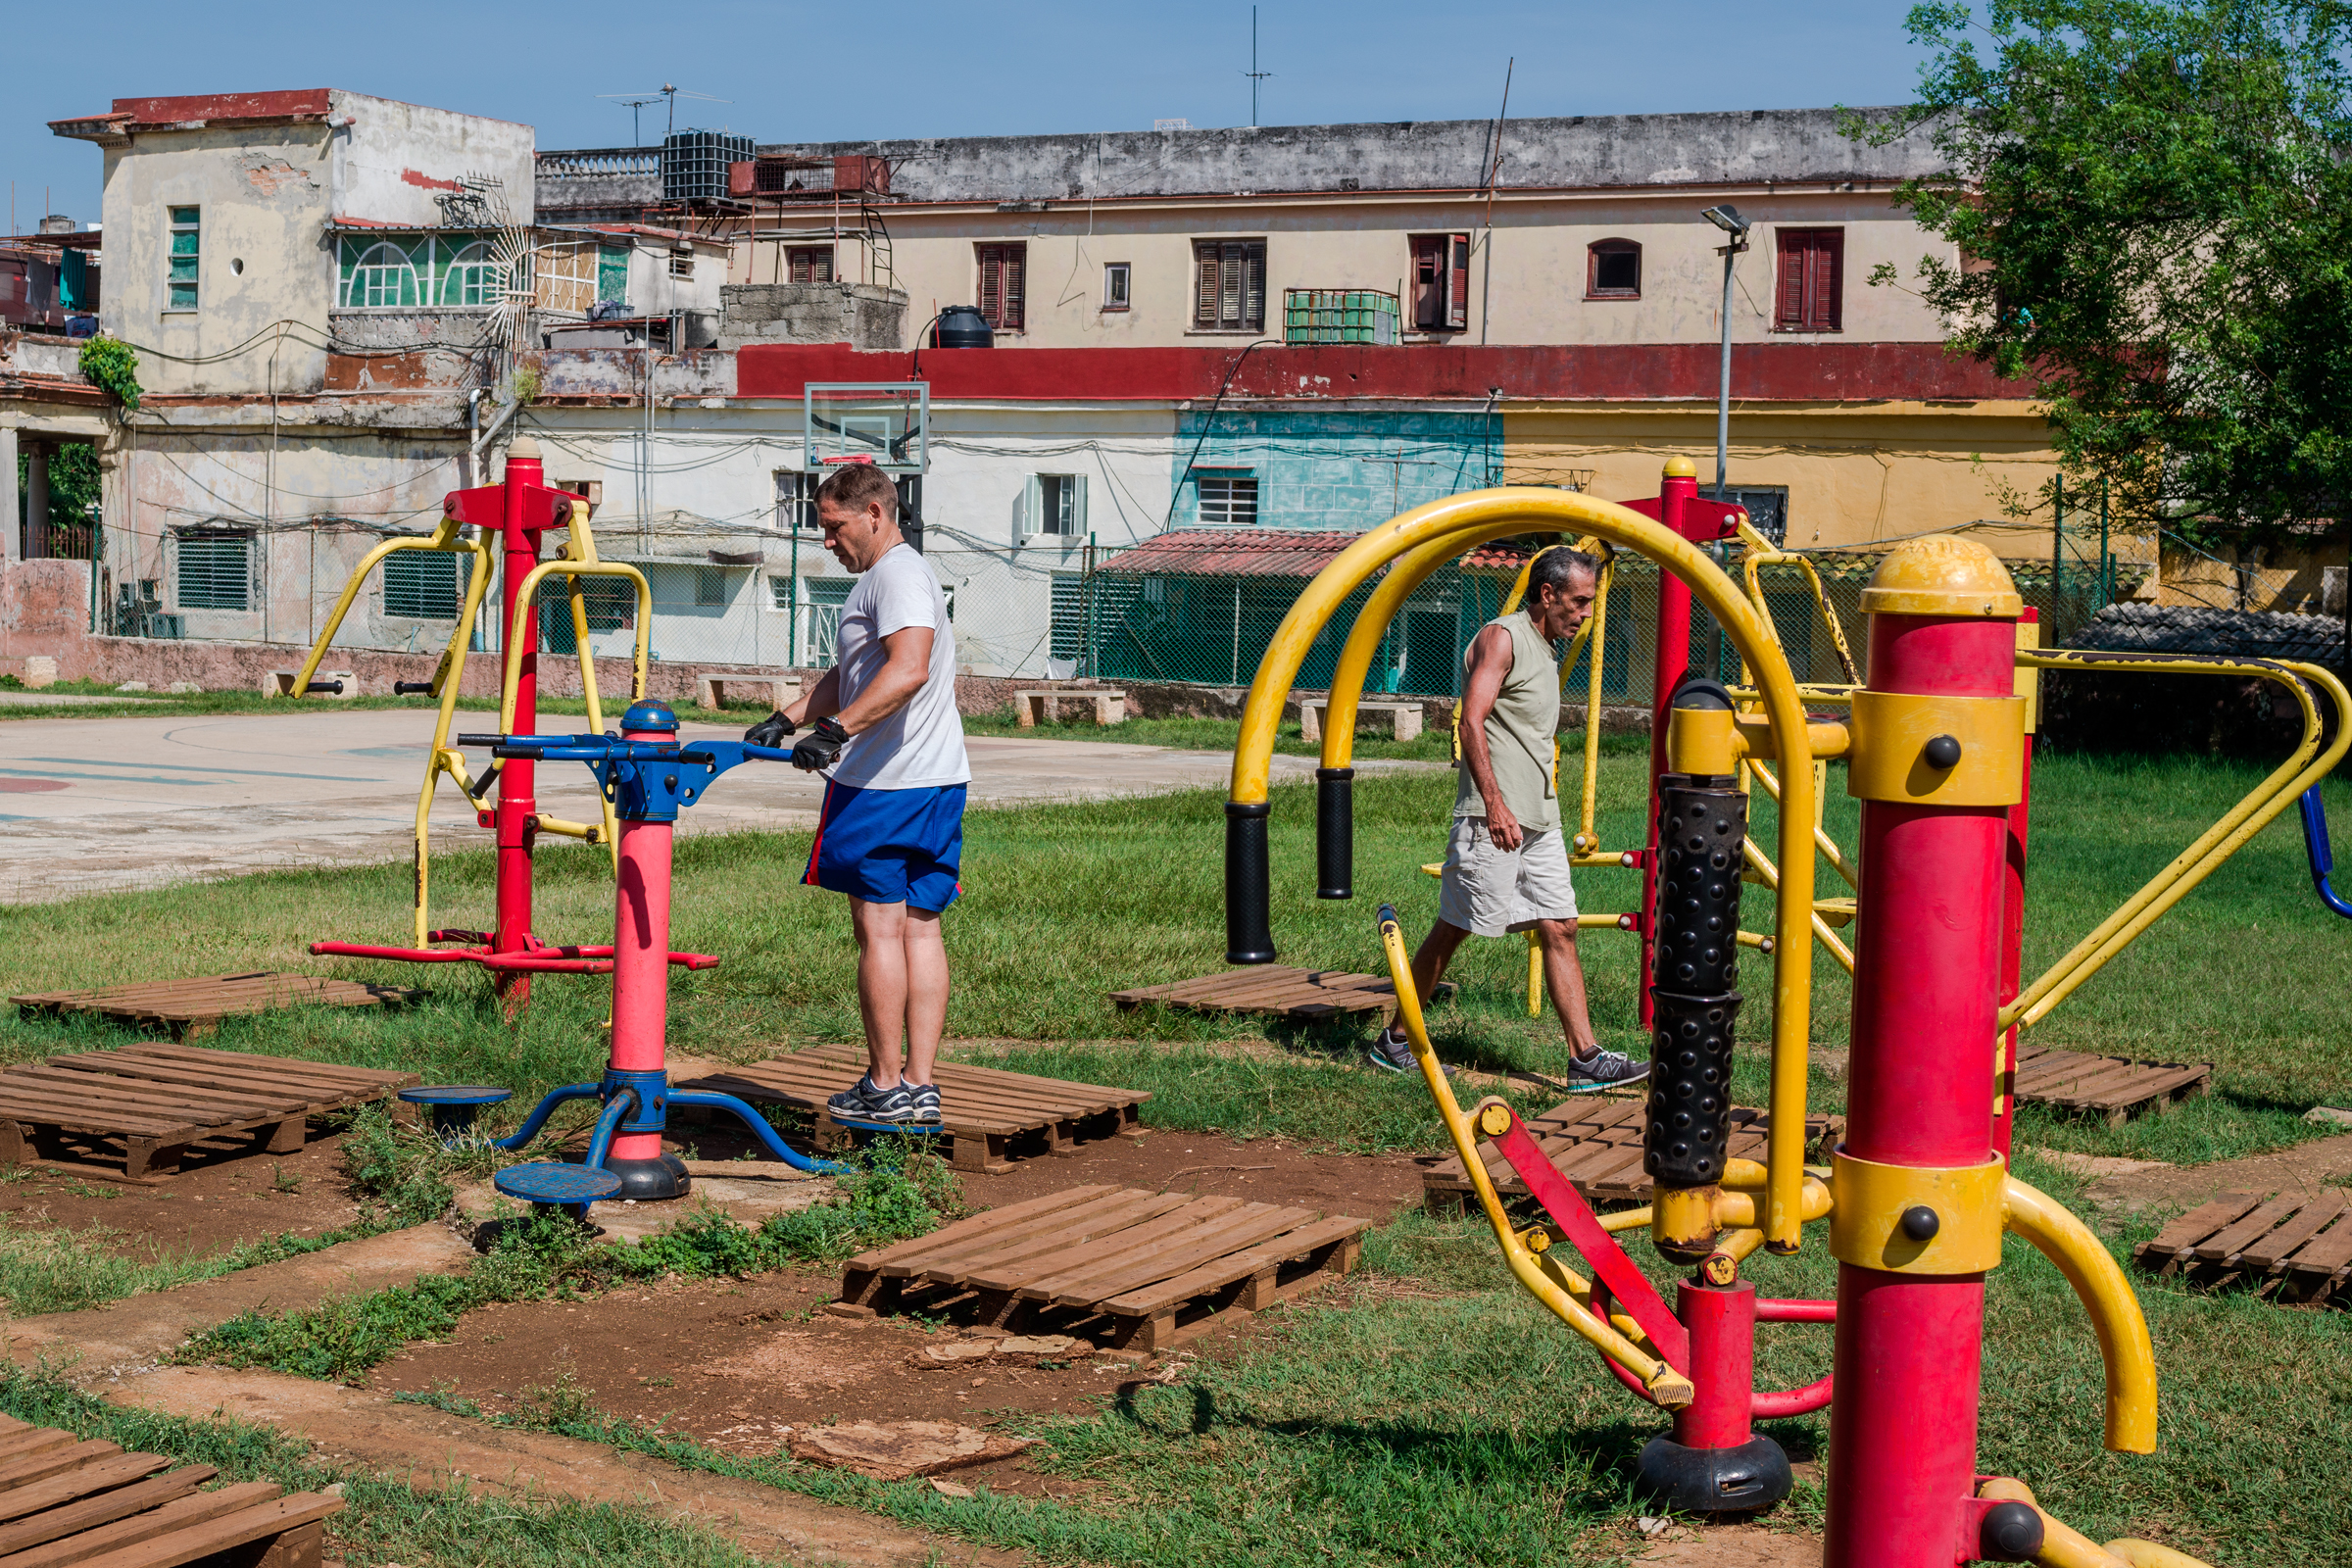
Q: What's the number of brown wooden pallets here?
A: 9